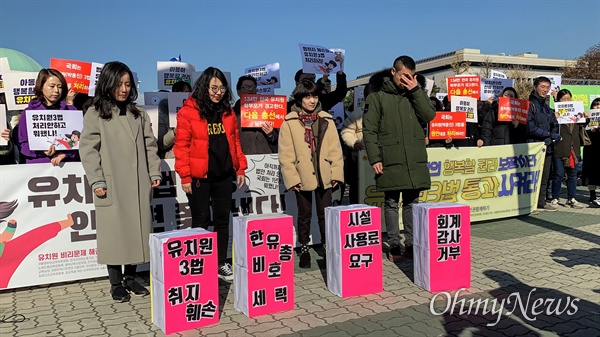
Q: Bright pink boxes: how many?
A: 4